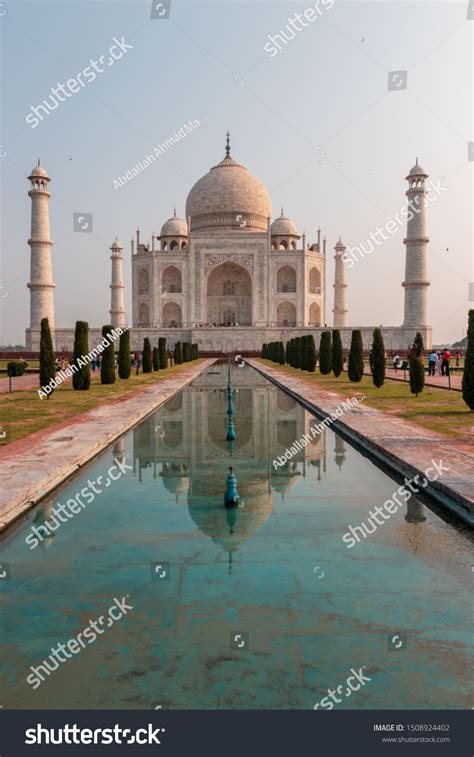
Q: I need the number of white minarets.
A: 4